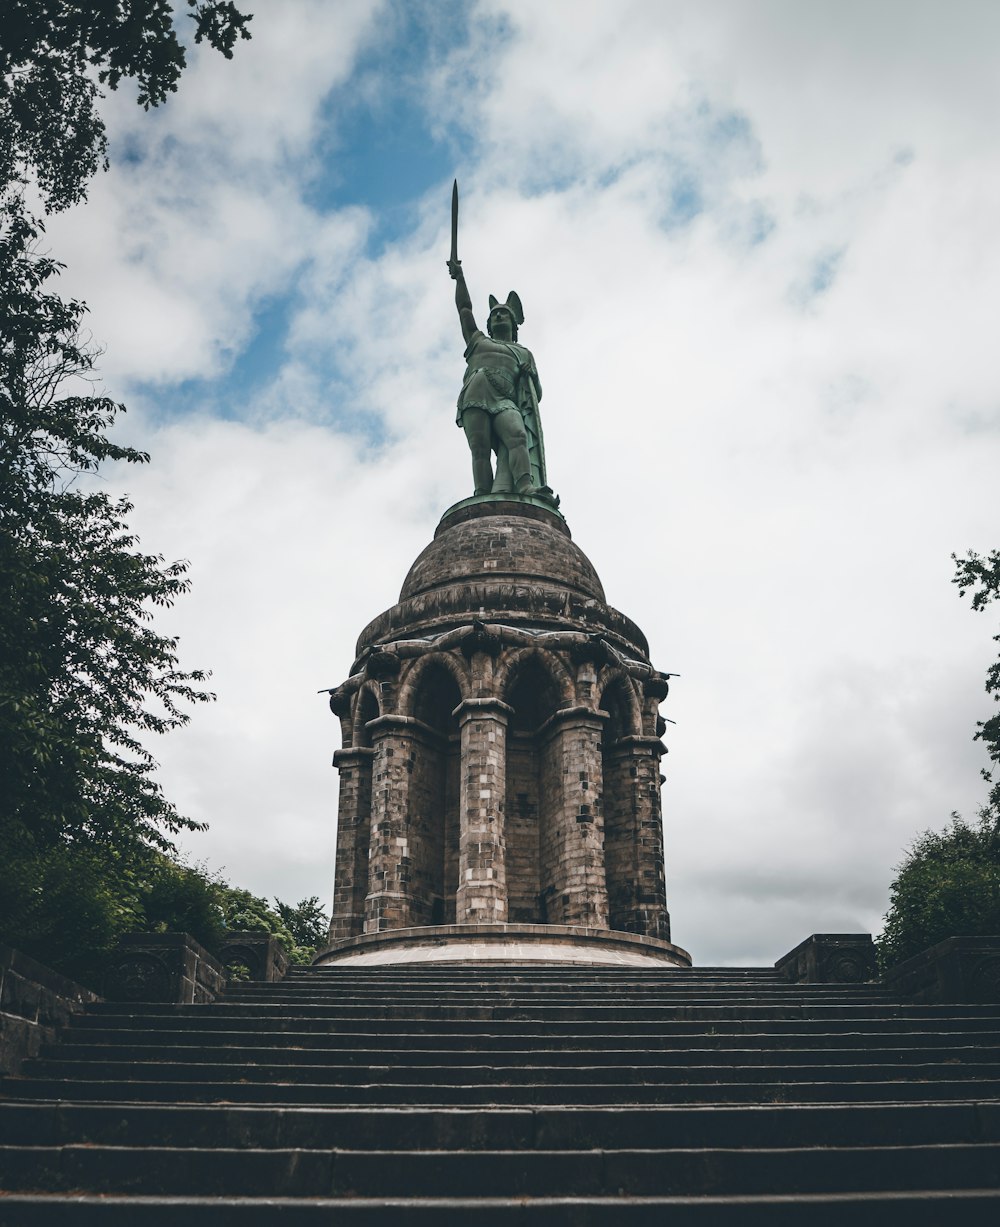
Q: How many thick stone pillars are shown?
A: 5